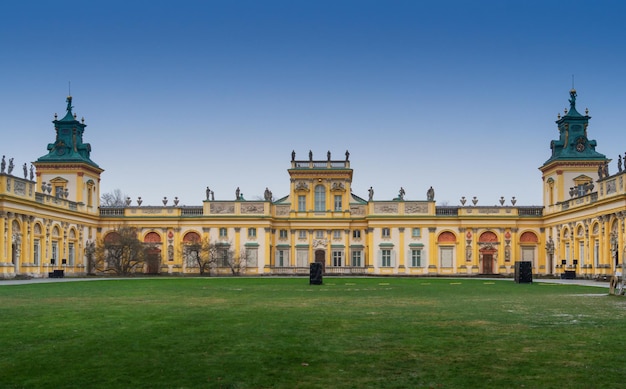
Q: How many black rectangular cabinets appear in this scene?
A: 2